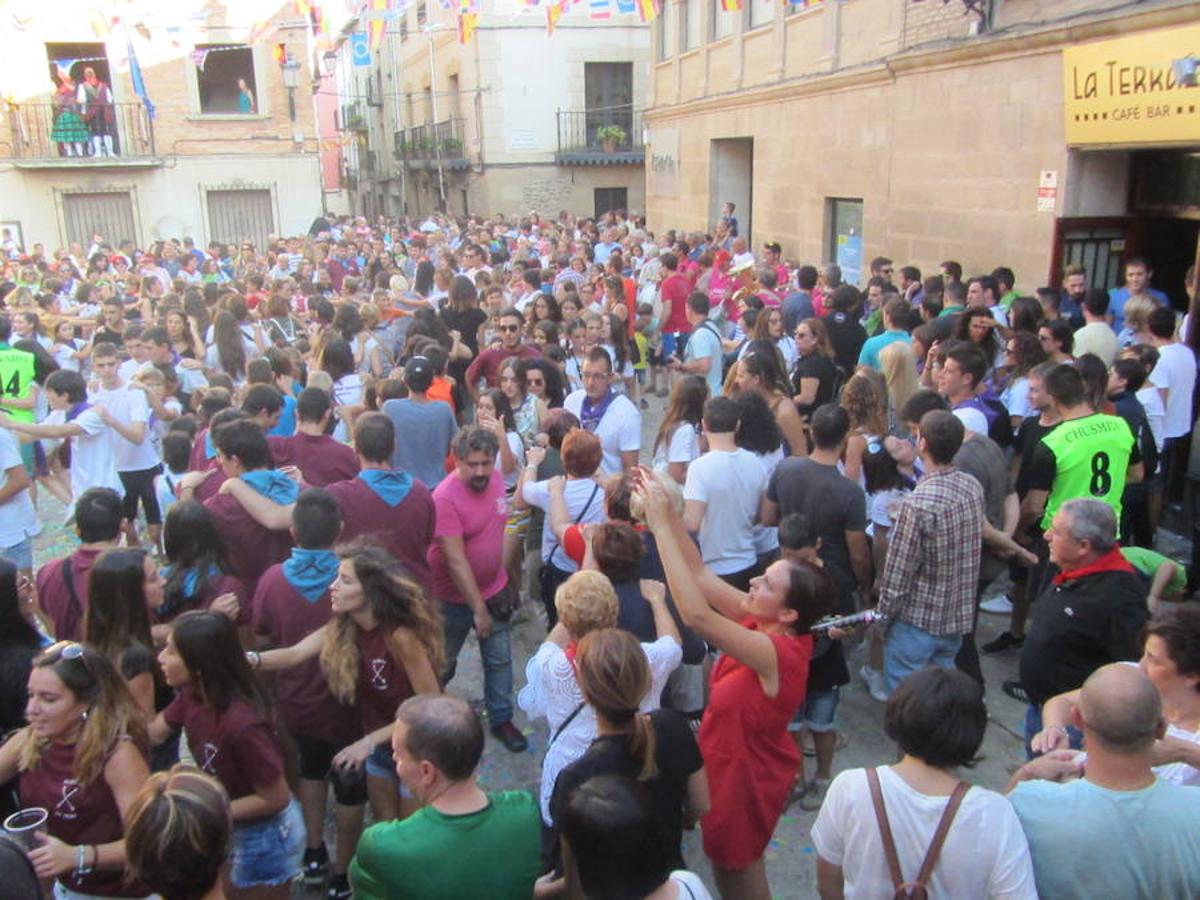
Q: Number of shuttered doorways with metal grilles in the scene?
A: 2